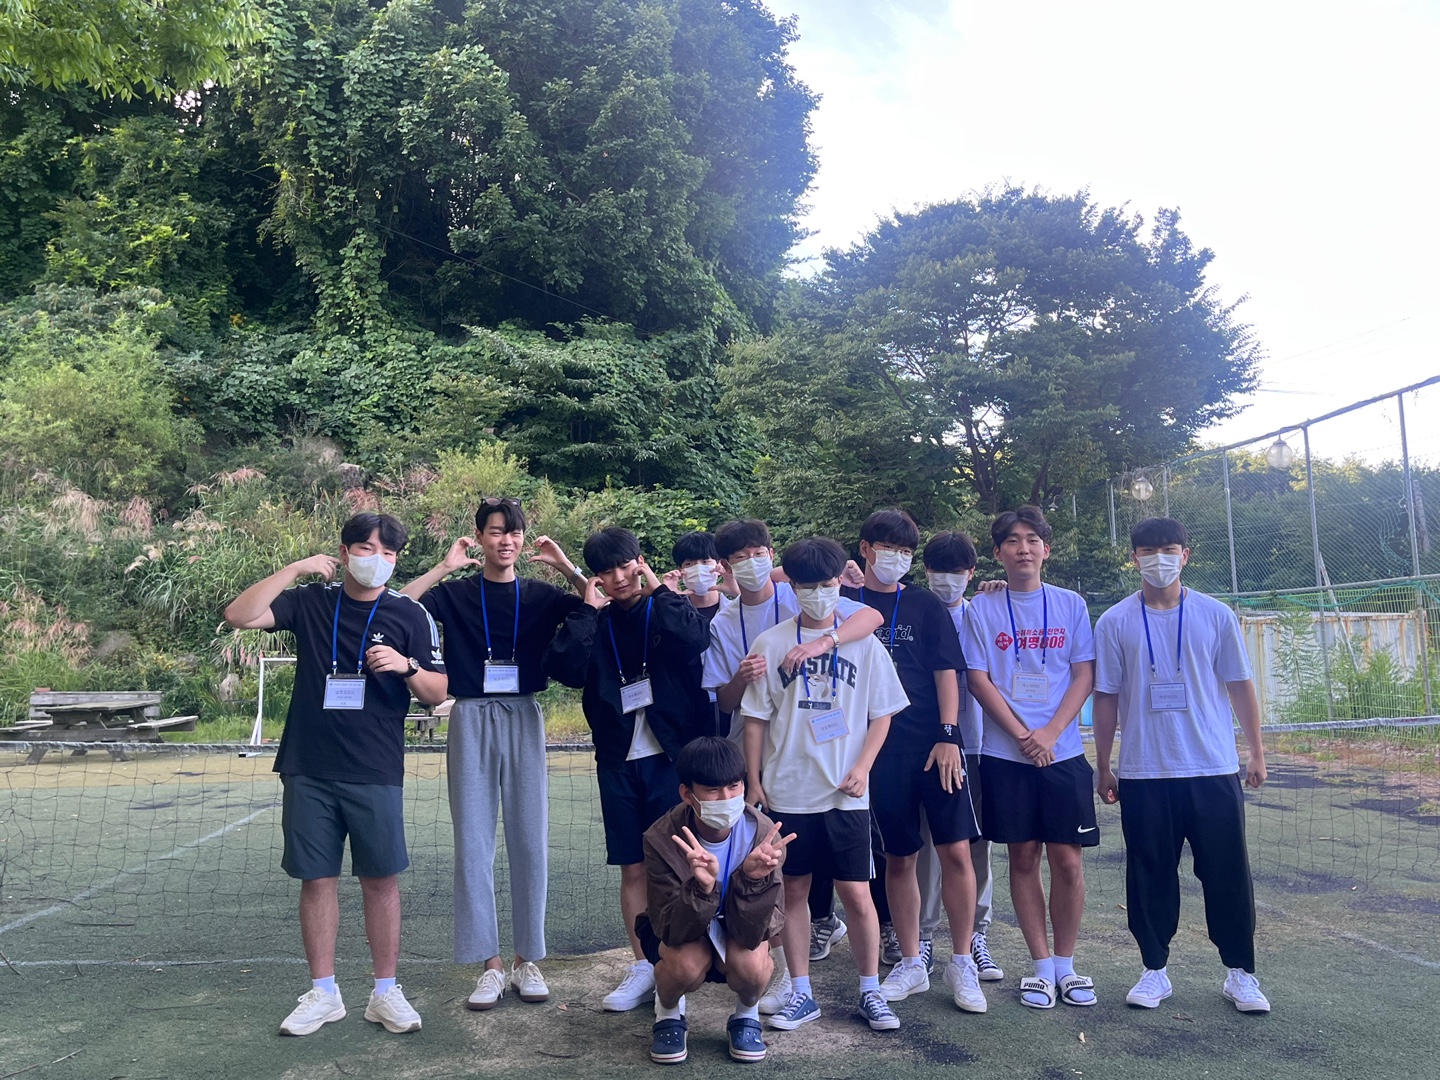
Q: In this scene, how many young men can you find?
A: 11